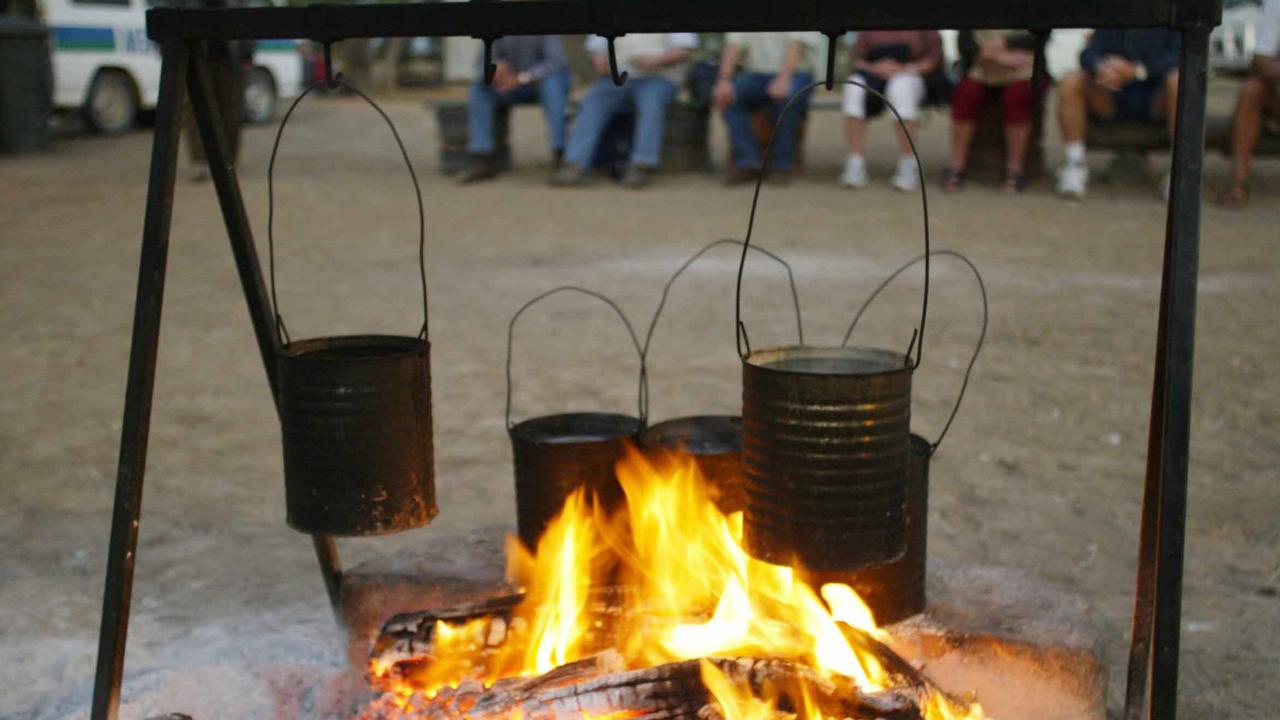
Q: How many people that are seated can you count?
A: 7